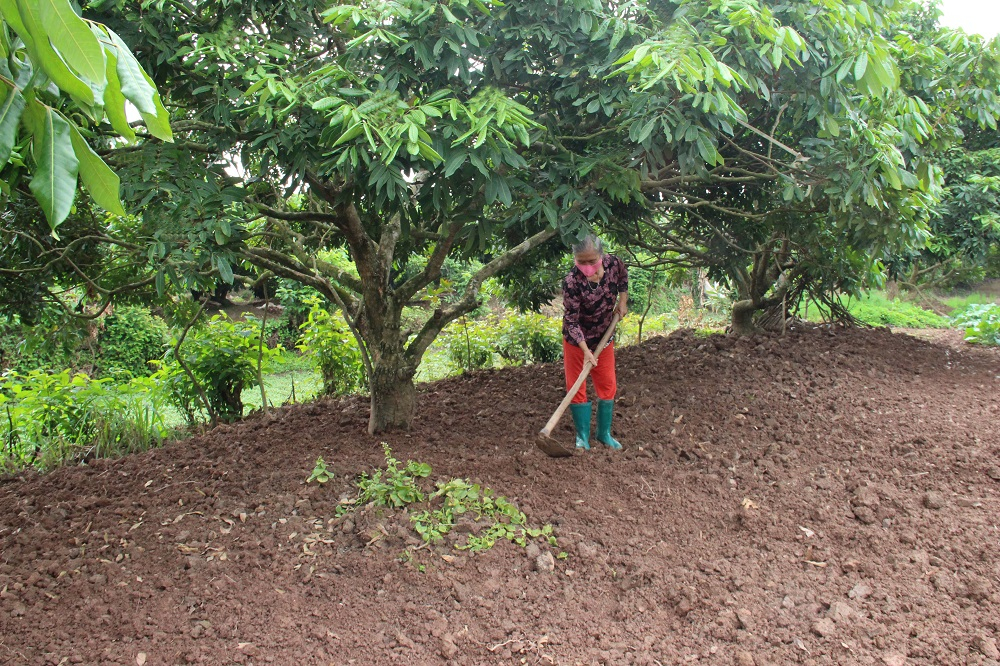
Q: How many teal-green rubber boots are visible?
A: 2